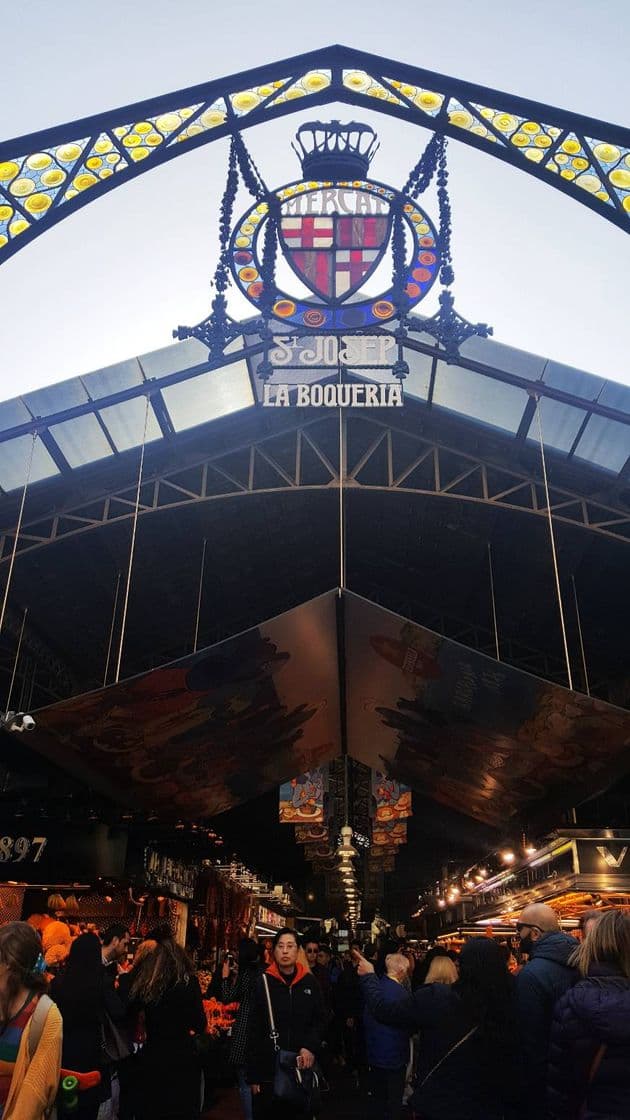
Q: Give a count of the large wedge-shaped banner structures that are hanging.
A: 2